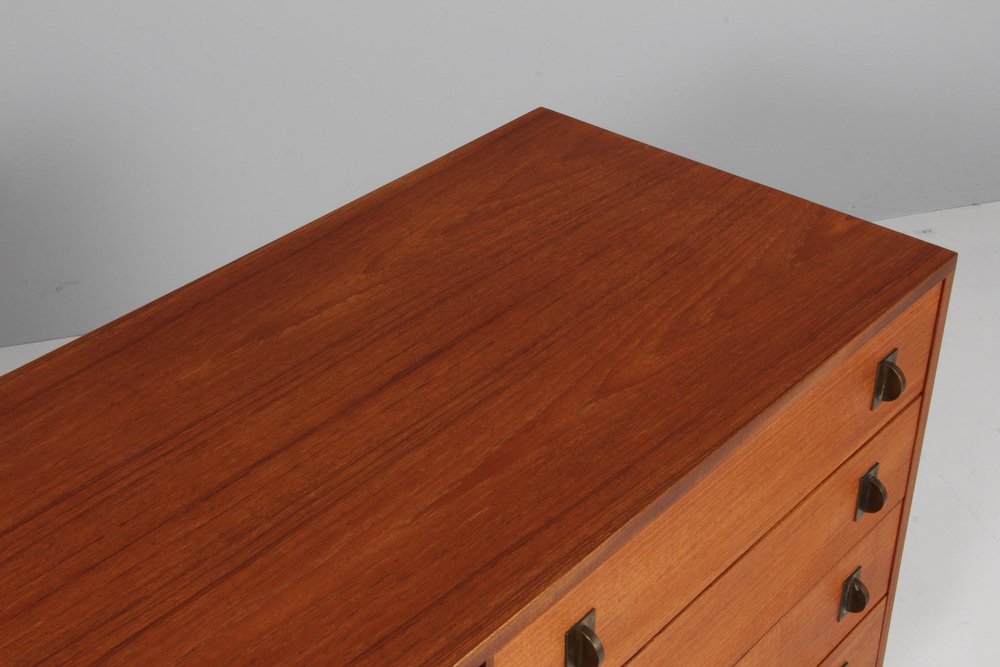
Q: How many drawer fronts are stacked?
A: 4